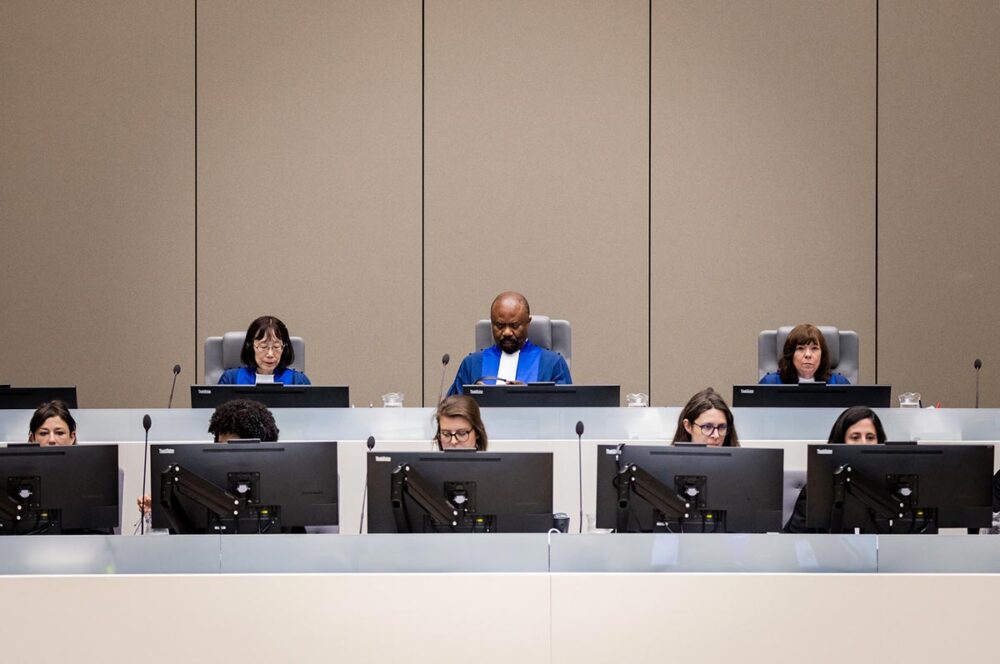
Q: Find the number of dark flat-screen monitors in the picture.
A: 9